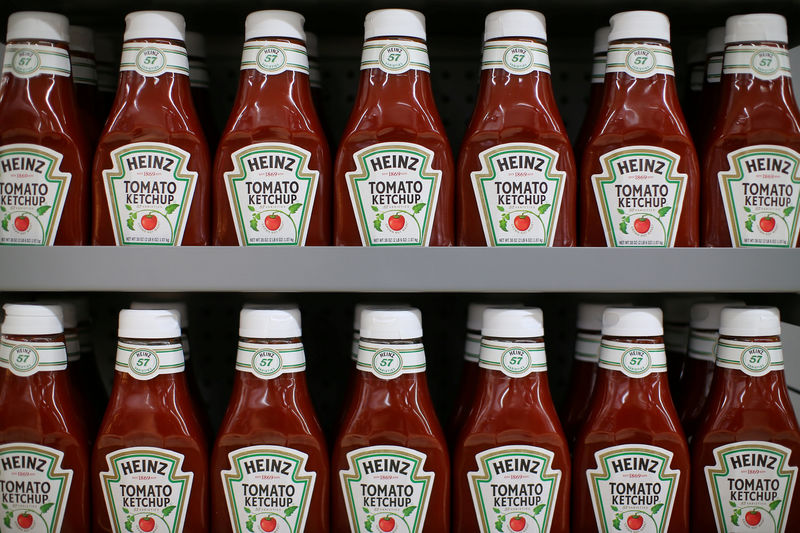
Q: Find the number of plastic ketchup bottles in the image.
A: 14